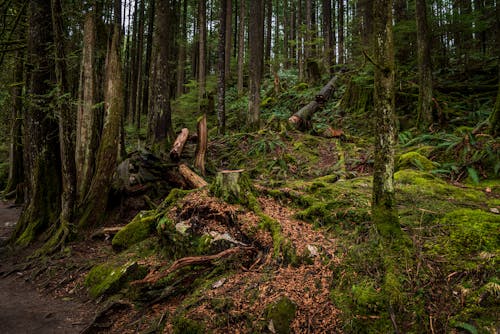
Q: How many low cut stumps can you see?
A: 1